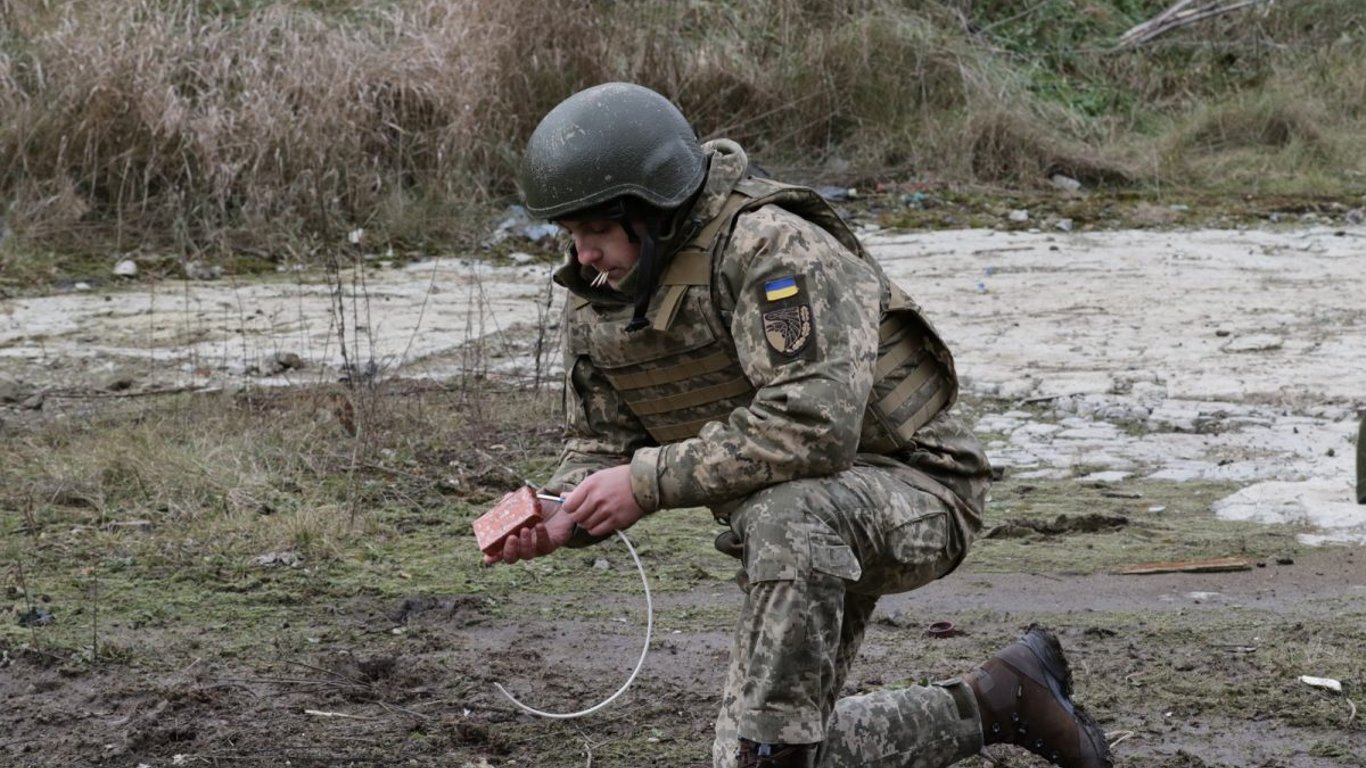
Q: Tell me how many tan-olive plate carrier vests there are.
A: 1